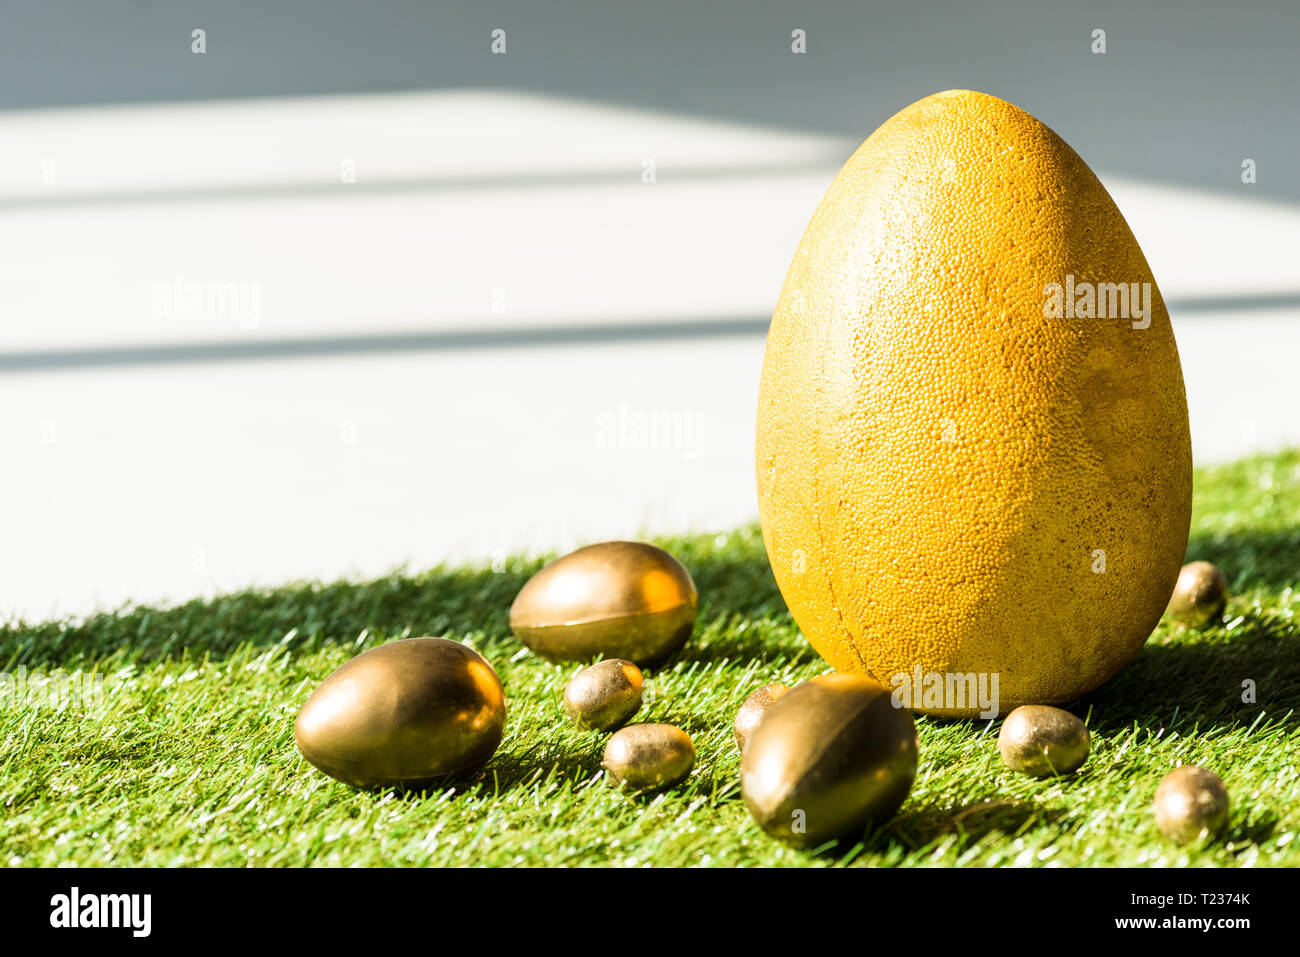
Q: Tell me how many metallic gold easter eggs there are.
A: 9